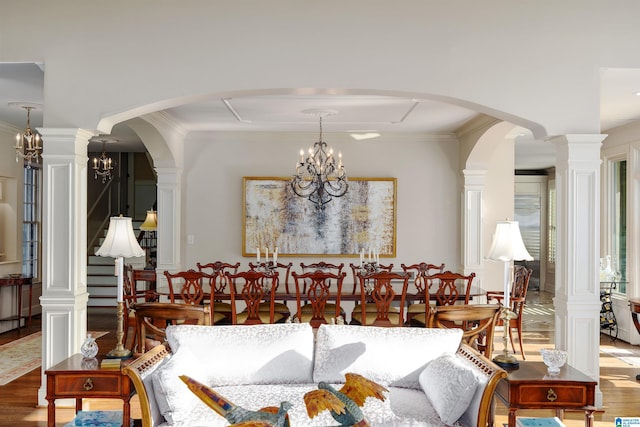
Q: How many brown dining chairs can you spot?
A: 12